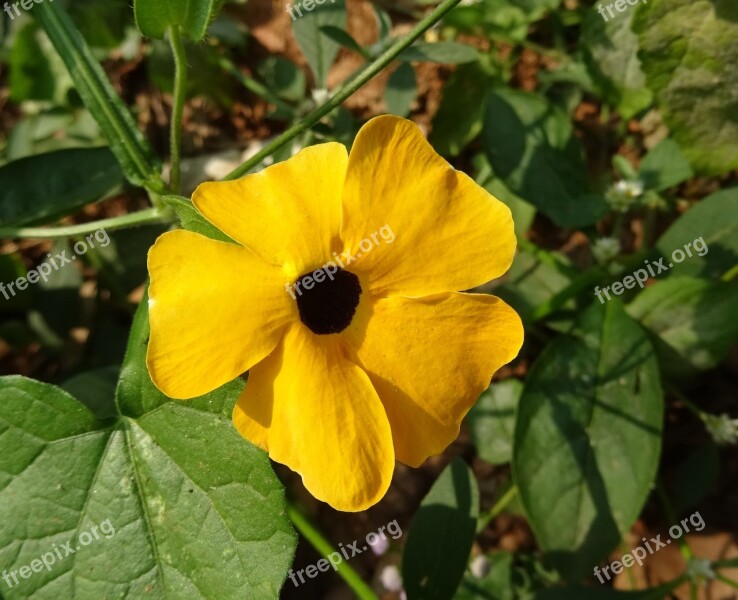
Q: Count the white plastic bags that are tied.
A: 0